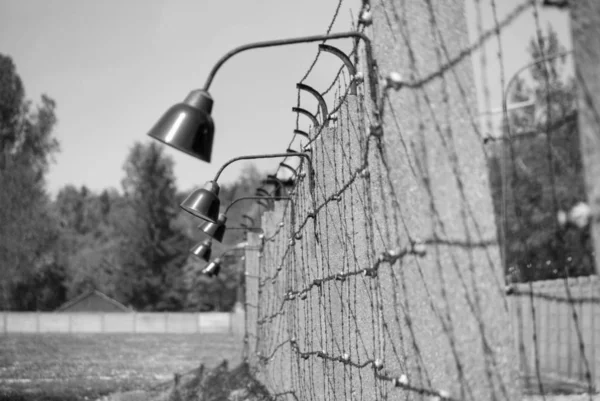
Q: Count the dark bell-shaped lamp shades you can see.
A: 5